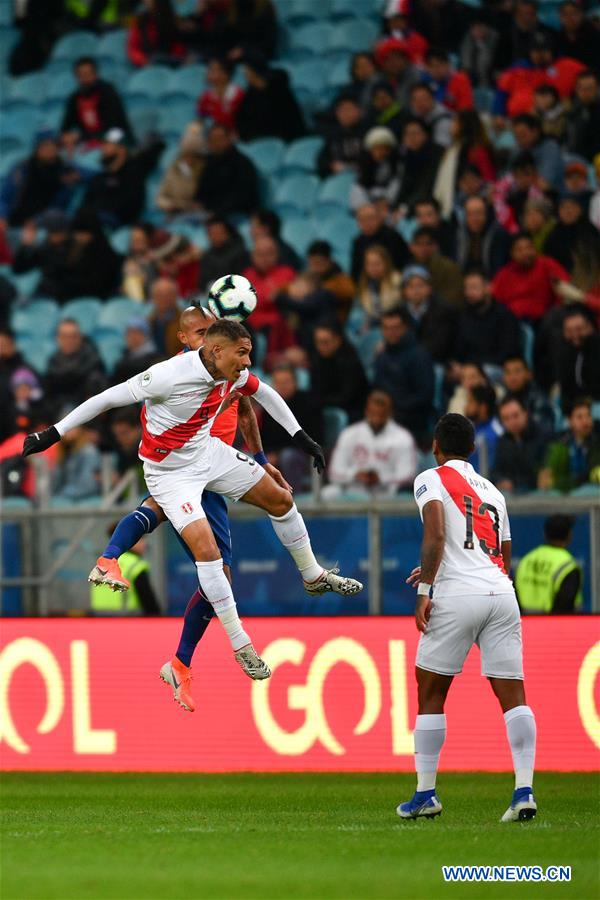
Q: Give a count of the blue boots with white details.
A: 2